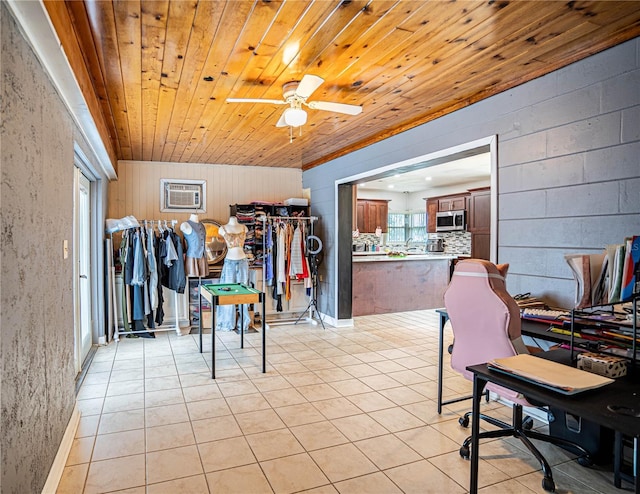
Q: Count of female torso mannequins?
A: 2